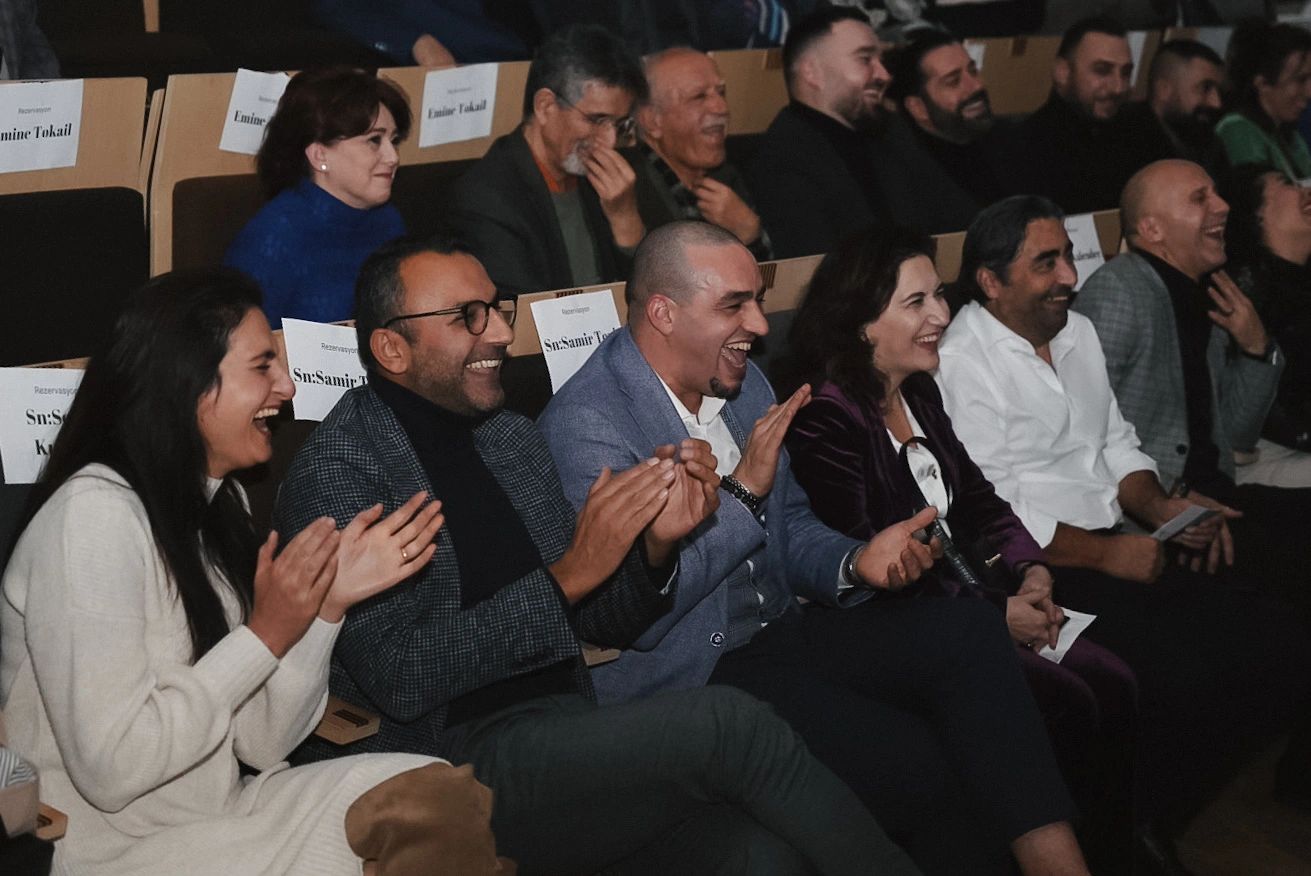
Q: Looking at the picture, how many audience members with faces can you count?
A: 15